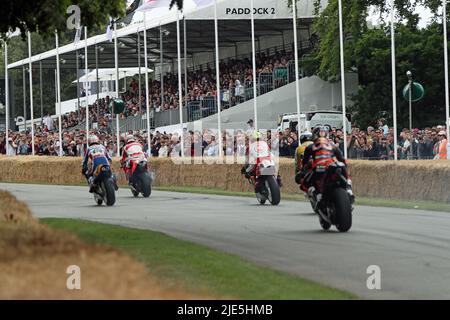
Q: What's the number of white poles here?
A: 13